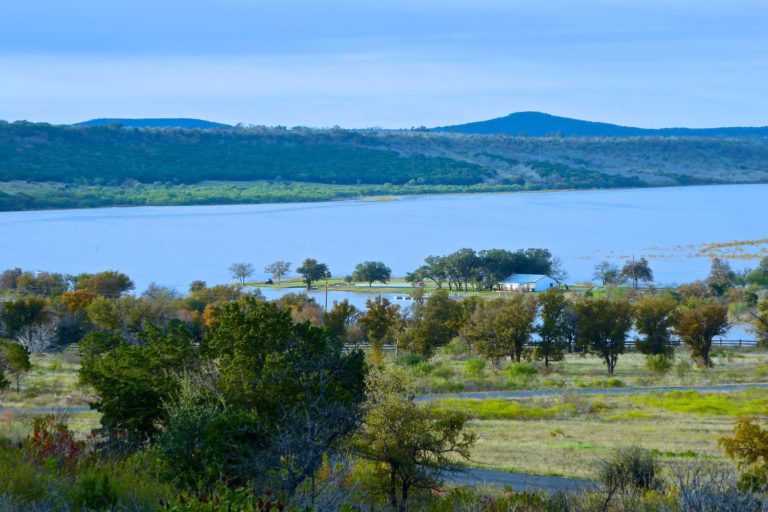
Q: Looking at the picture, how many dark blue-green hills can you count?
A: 2